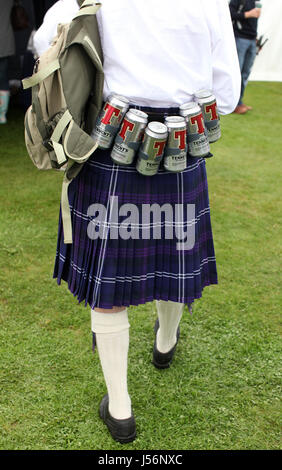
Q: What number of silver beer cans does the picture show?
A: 6